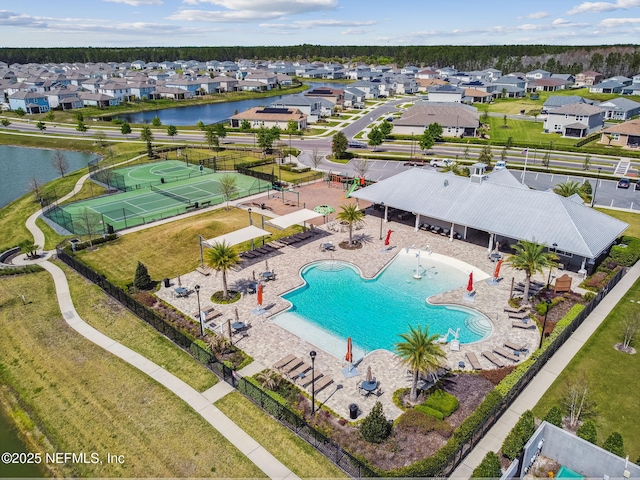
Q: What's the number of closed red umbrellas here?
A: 5